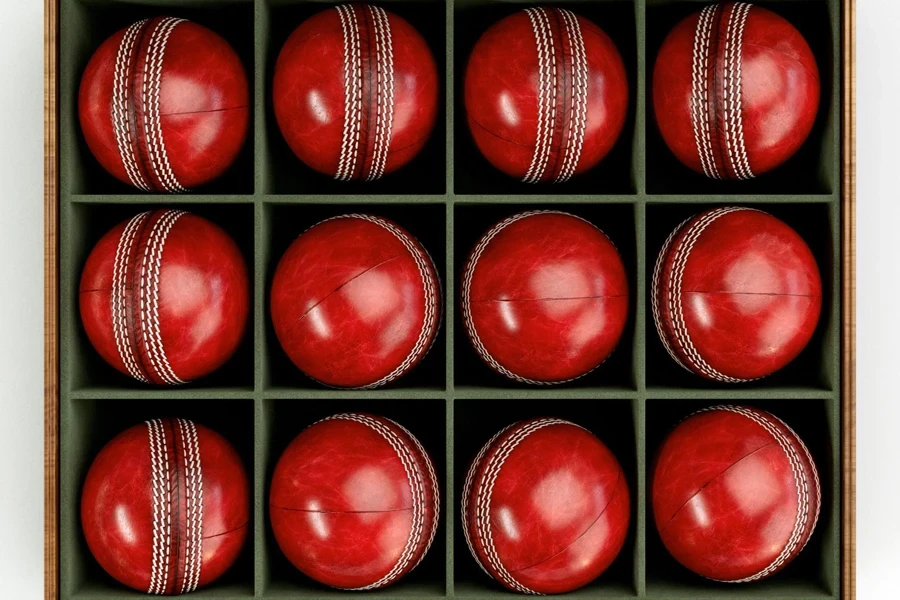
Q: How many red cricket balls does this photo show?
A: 12